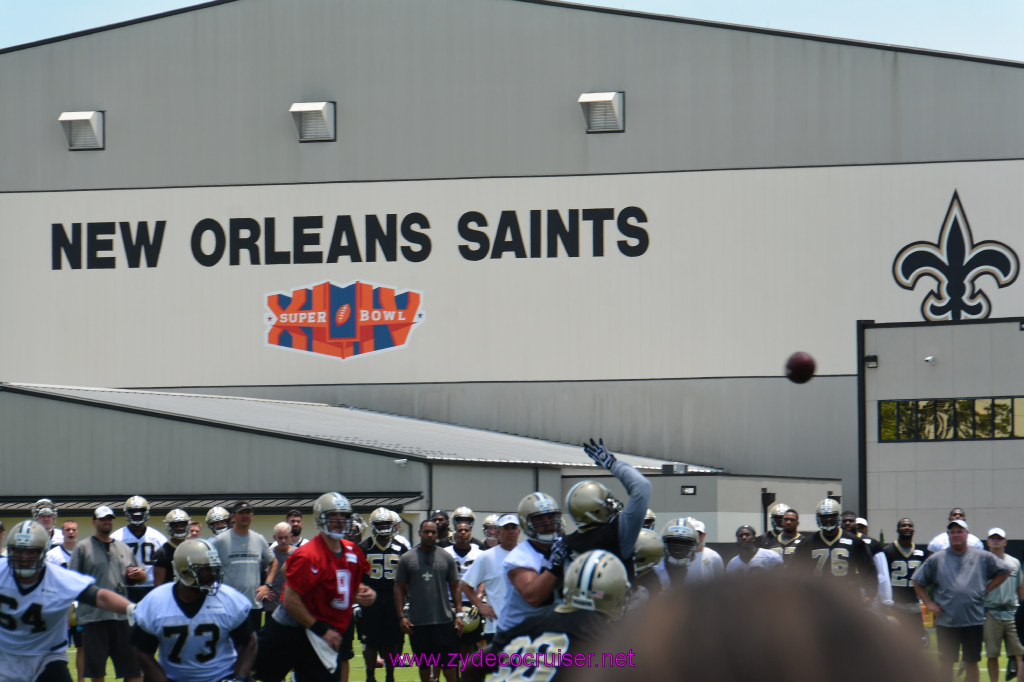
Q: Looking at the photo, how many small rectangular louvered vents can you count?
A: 3